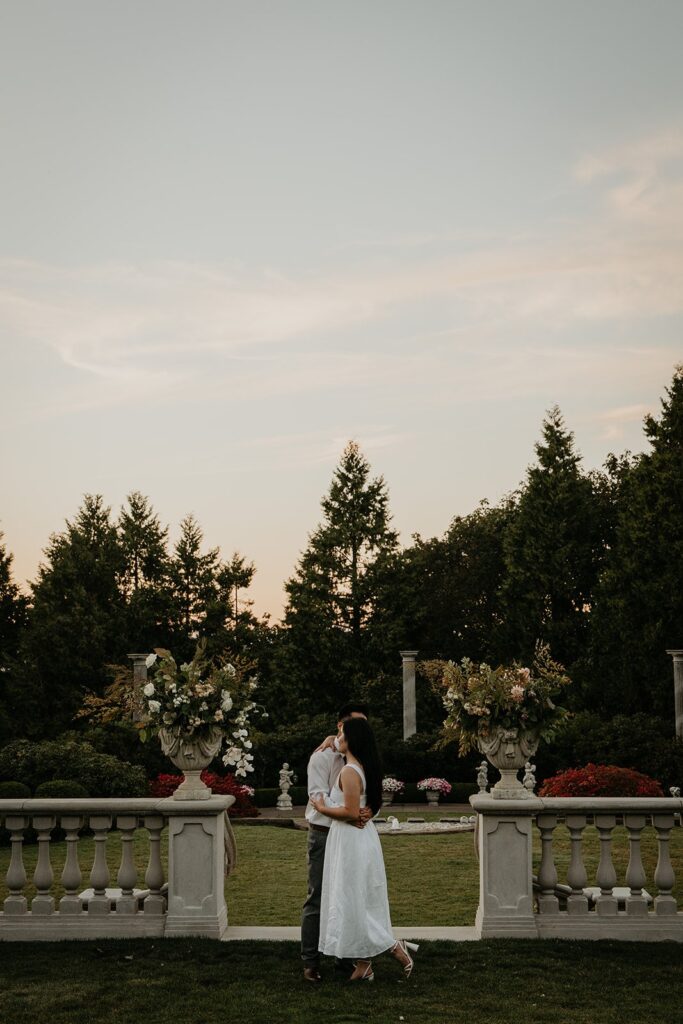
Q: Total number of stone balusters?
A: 11